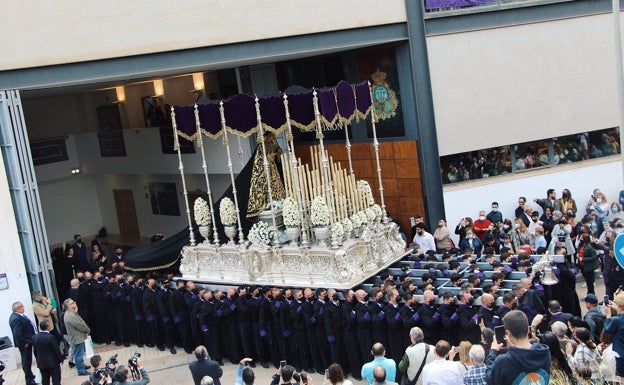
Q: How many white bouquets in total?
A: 12